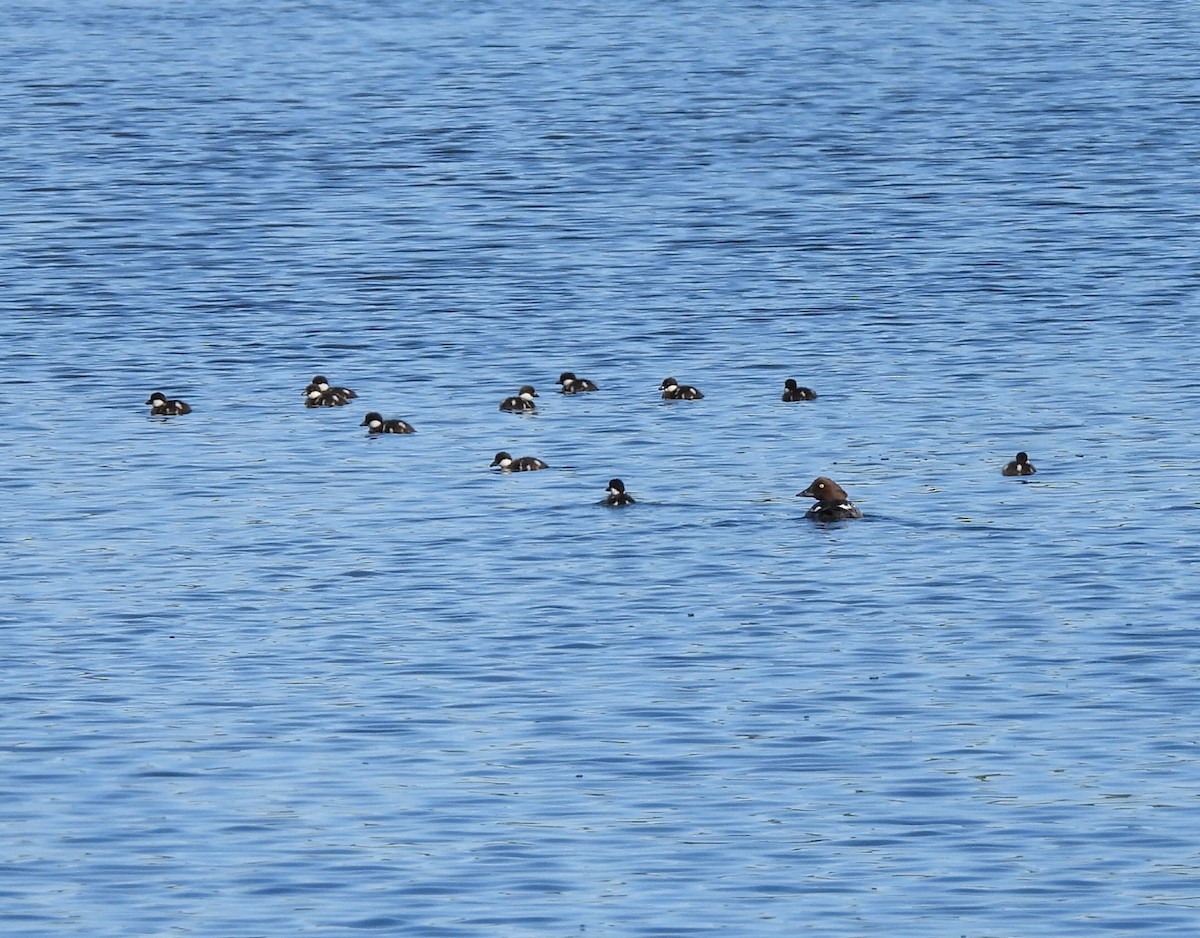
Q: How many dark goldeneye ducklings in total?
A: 11